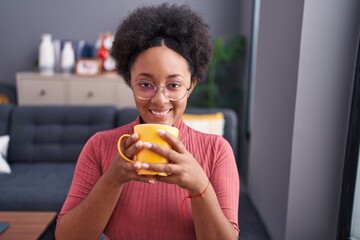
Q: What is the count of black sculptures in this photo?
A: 0